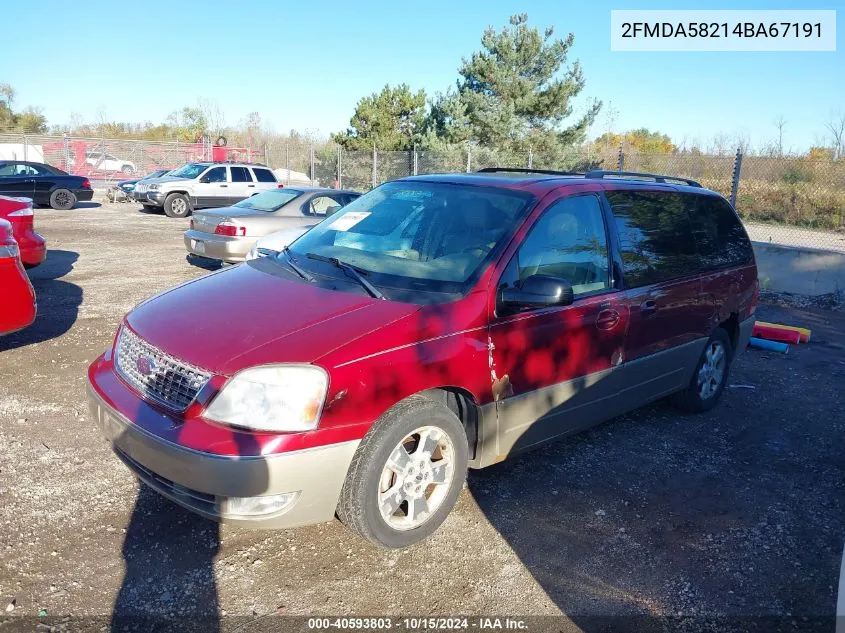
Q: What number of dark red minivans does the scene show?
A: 1